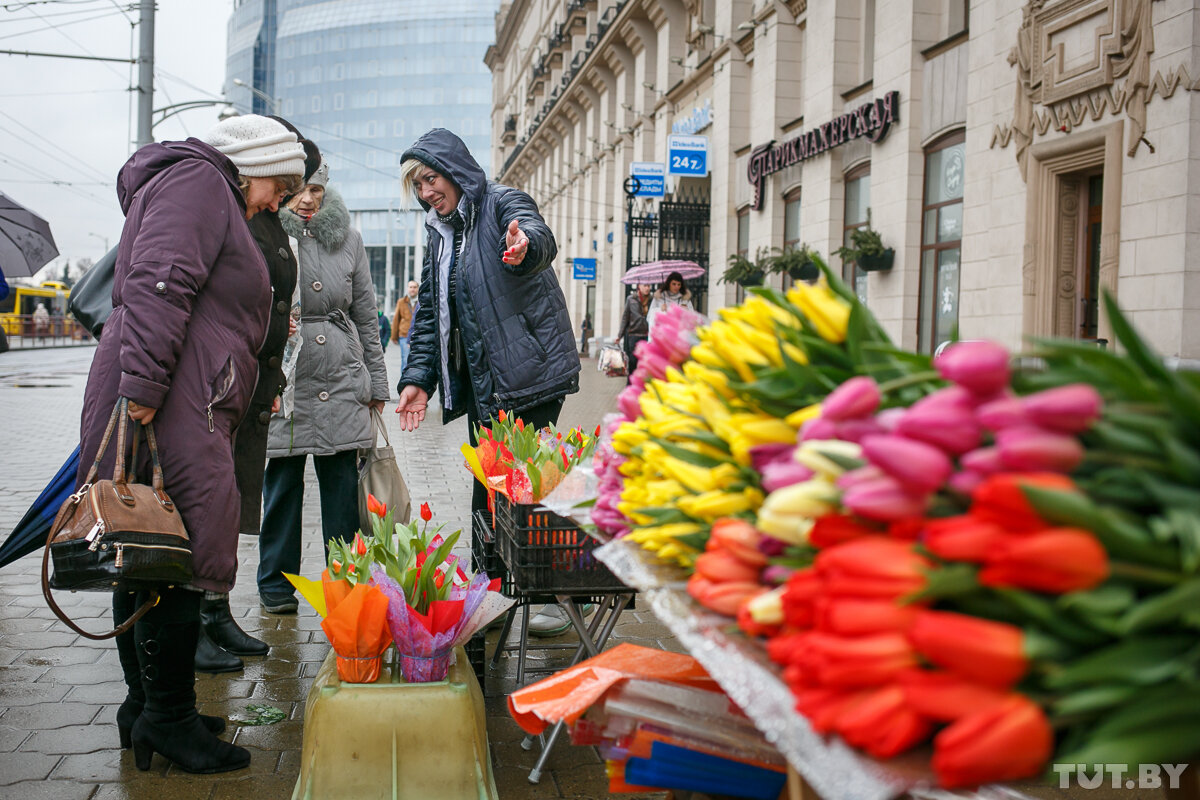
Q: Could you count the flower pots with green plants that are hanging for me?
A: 3